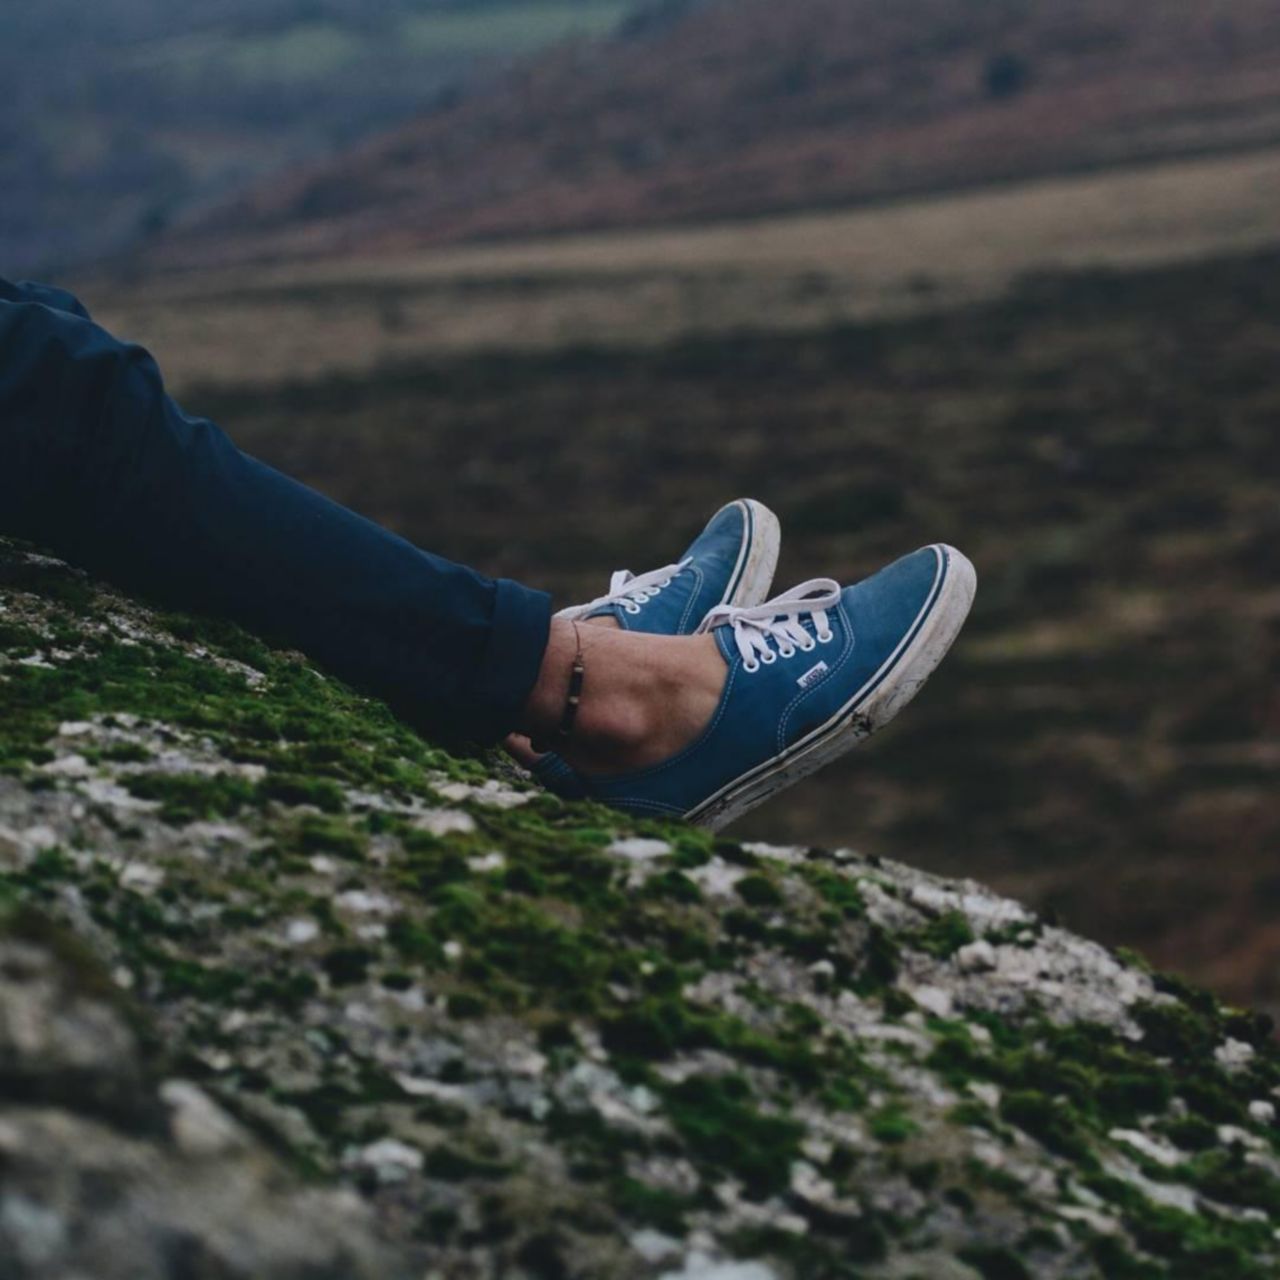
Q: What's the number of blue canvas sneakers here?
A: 2